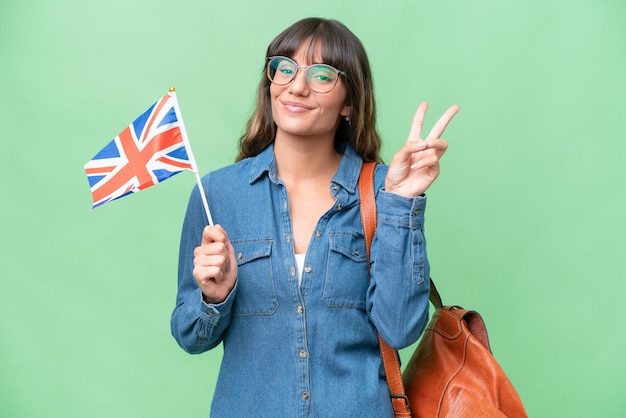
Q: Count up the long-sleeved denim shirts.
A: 1